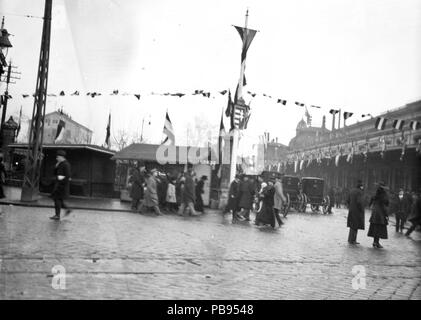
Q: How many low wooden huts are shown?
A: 2